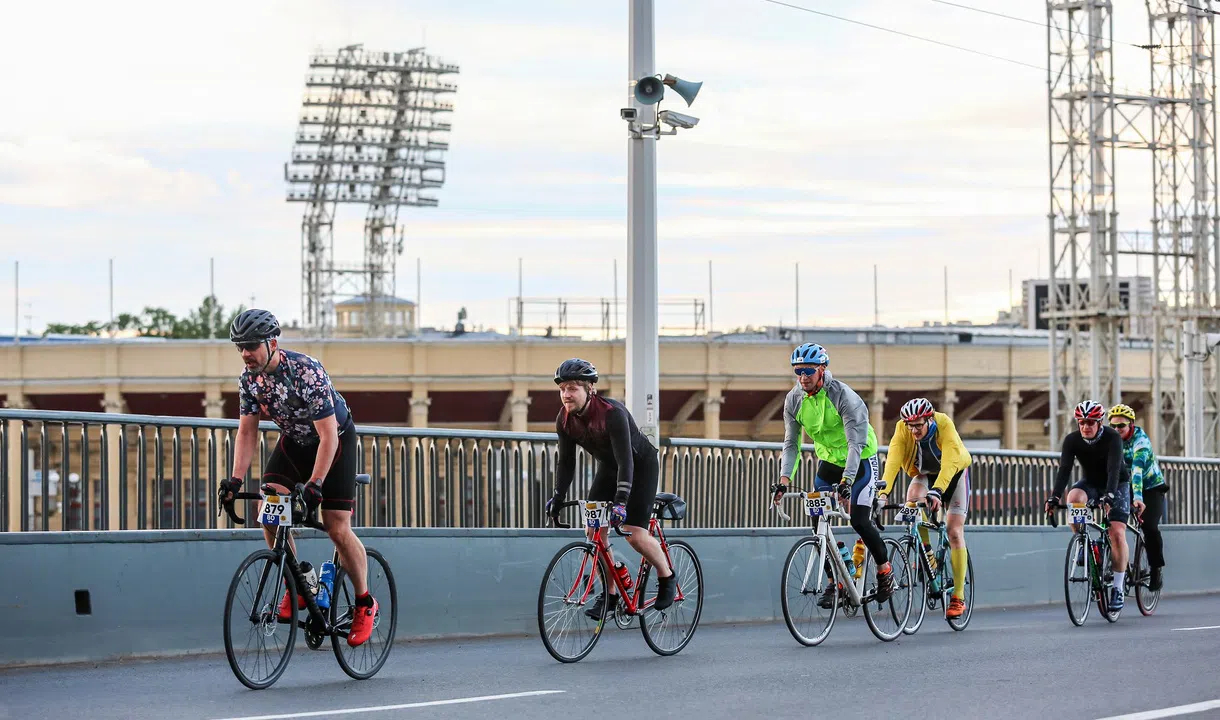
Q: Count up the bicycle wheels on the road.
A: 12